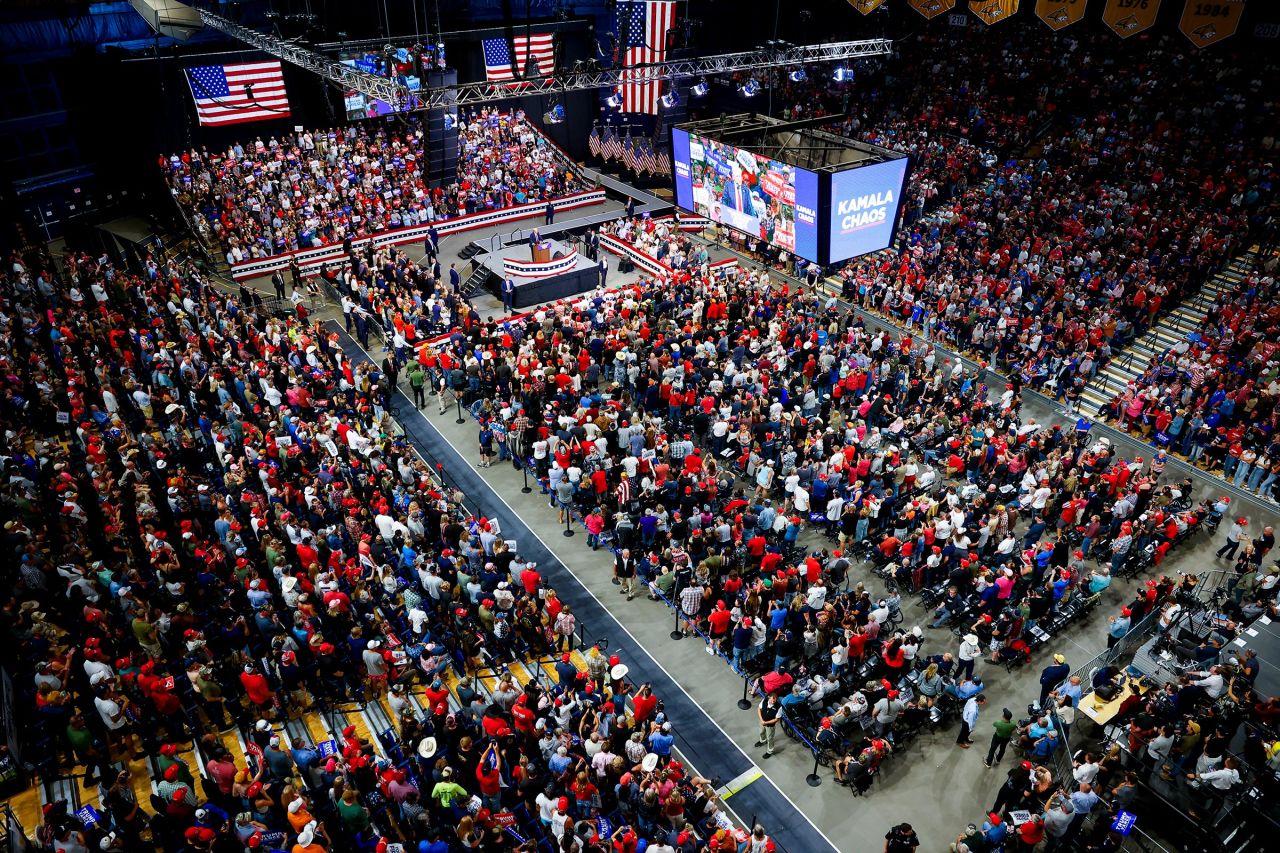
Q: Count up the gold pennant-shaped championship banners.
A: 6